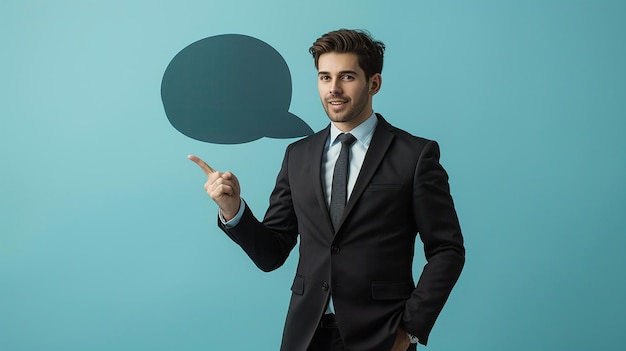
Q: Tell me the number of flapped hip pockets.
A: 2